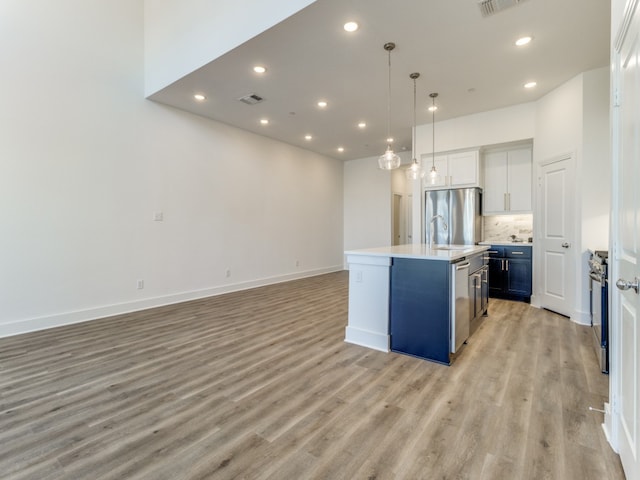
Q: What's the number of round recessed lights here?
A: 12